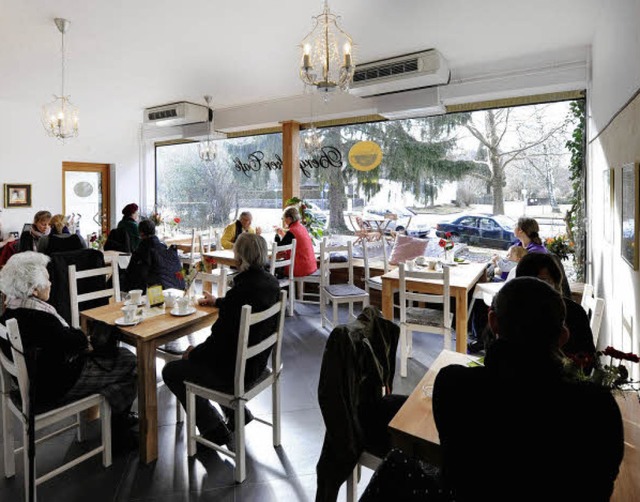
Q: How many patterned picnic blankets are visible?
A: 0